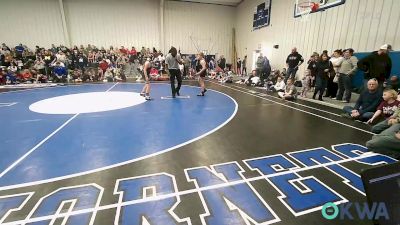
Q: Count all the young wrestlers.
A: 2